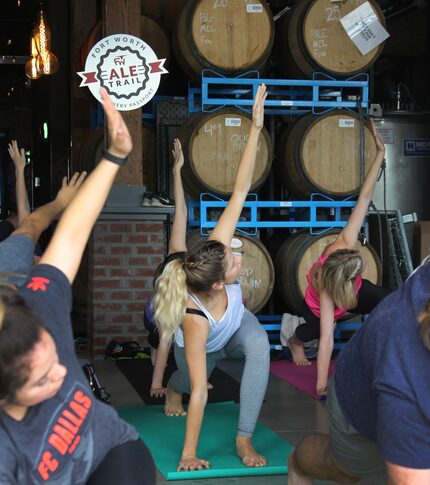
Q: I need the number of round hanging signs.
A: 1